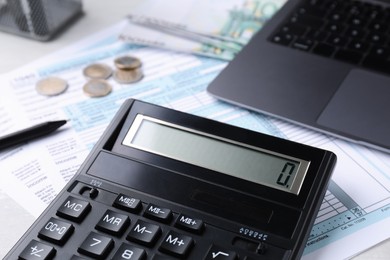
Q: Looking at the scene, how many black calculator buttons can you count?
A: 12